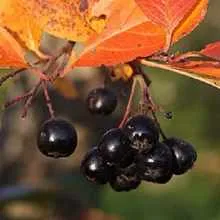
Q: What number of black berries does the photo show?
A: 8